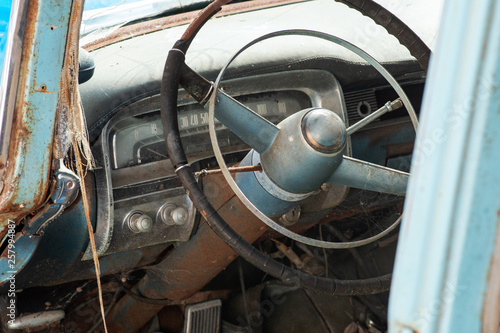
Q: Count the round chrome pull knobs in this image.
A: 2